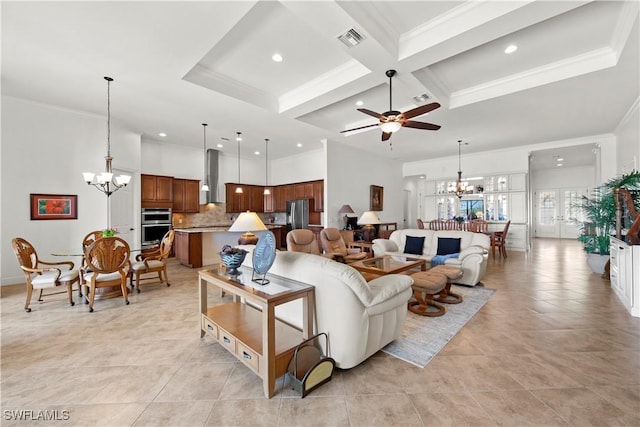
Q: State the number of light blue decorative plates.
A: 1